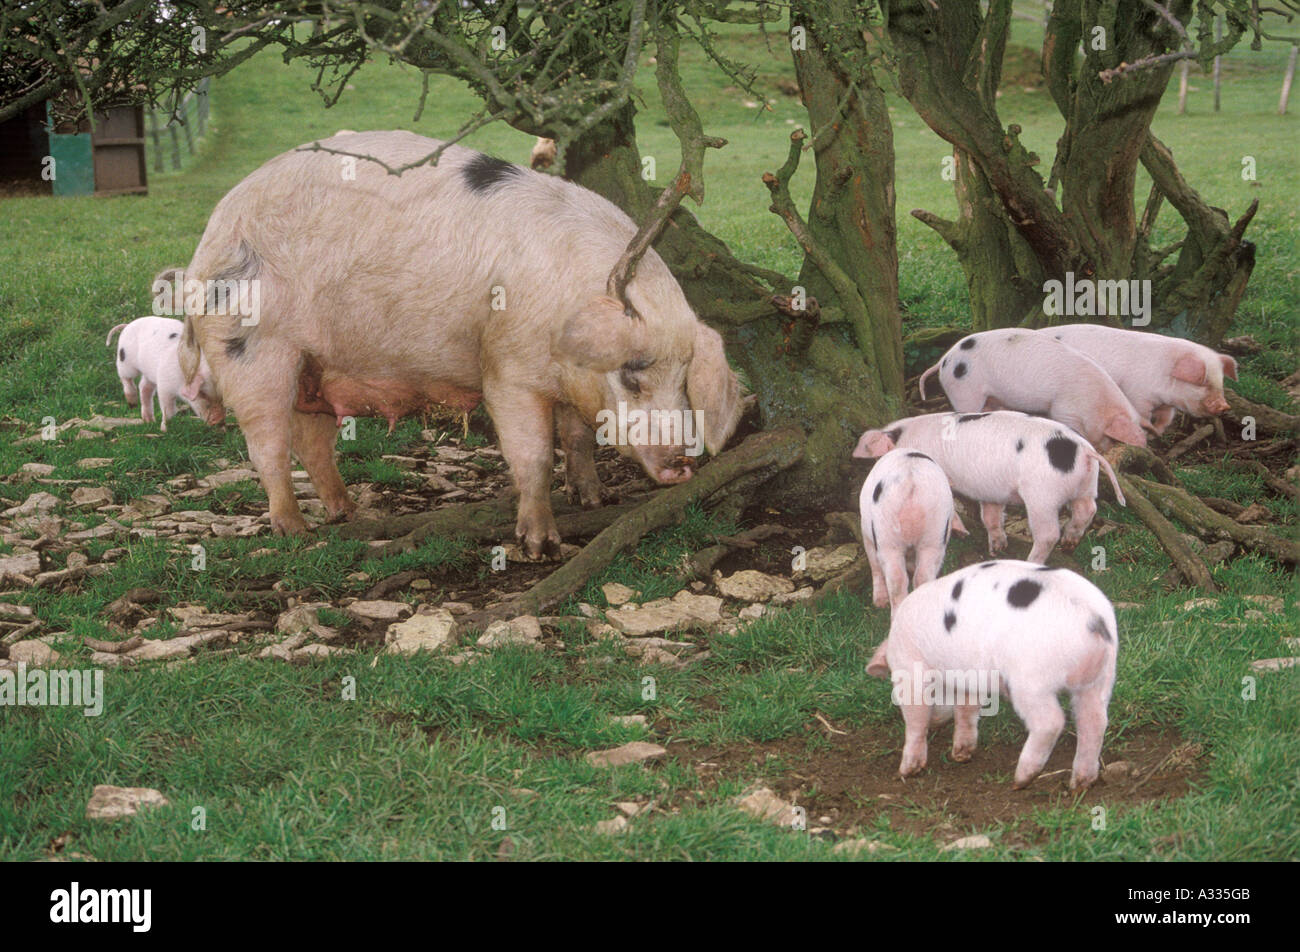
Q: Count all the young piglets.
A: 6